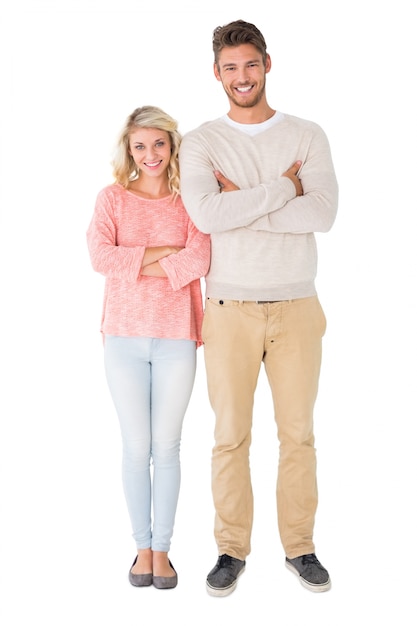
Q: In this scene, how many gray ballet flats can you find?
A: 2